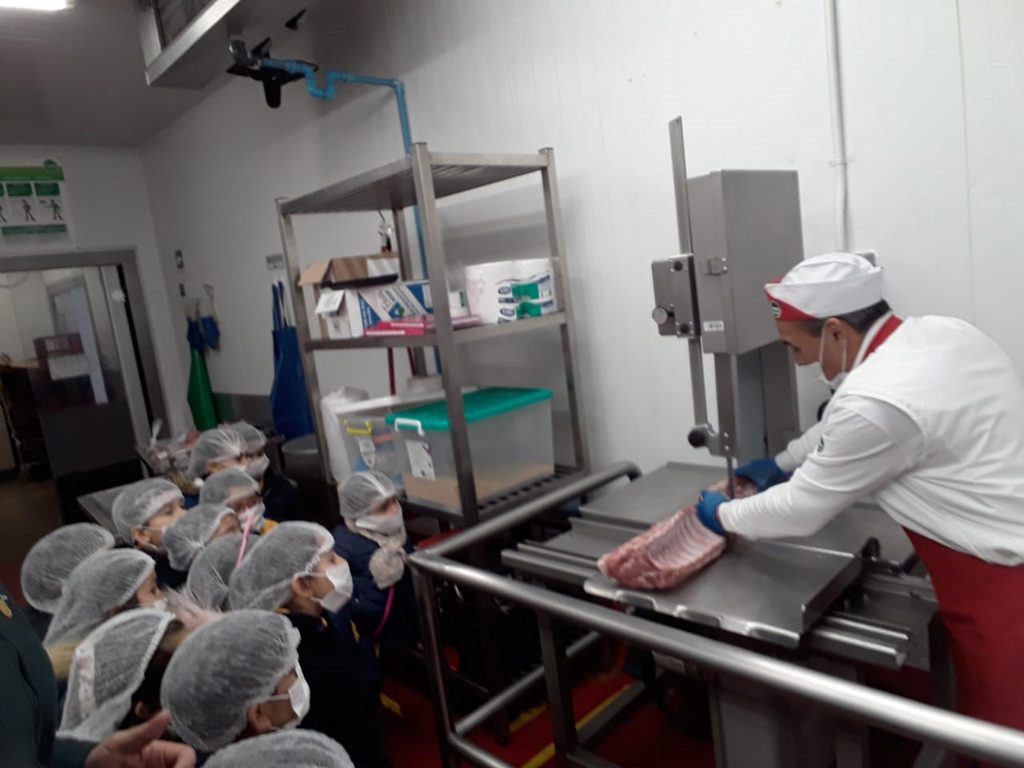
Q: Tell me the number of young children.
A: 13